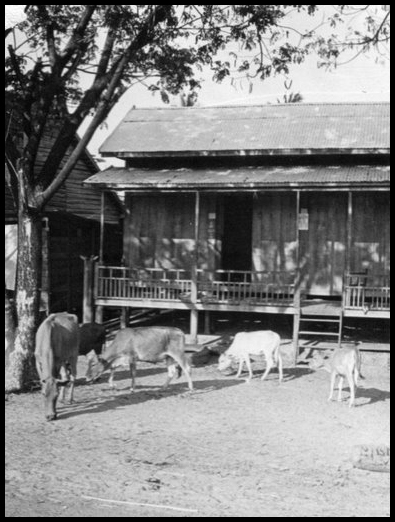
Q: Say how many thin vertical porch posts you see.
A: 4